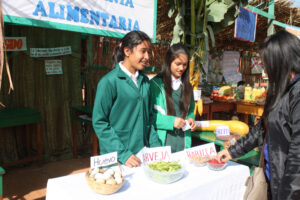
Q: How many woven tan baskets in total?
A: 1